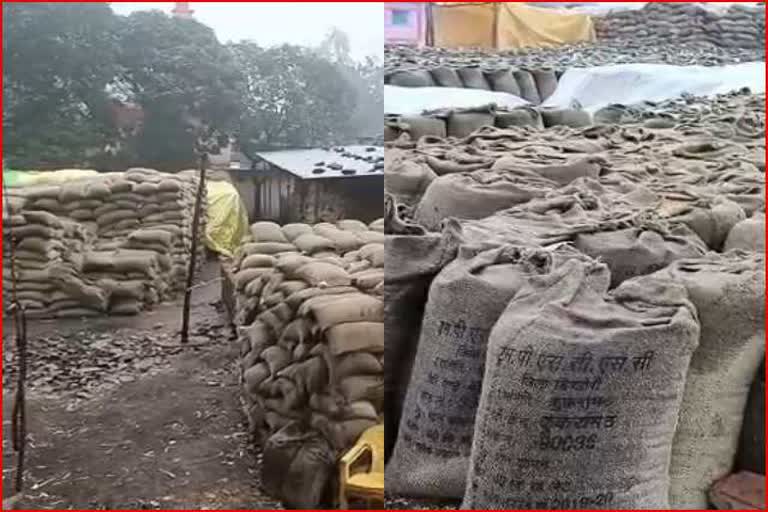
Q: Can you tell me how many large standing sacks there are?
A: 3